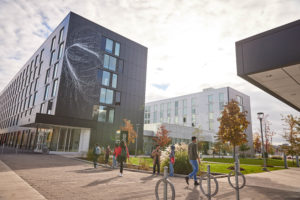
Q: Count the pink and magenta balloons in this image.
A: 0